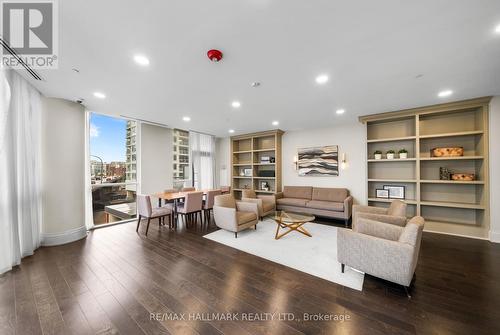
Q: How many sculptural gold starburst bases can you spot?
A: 1